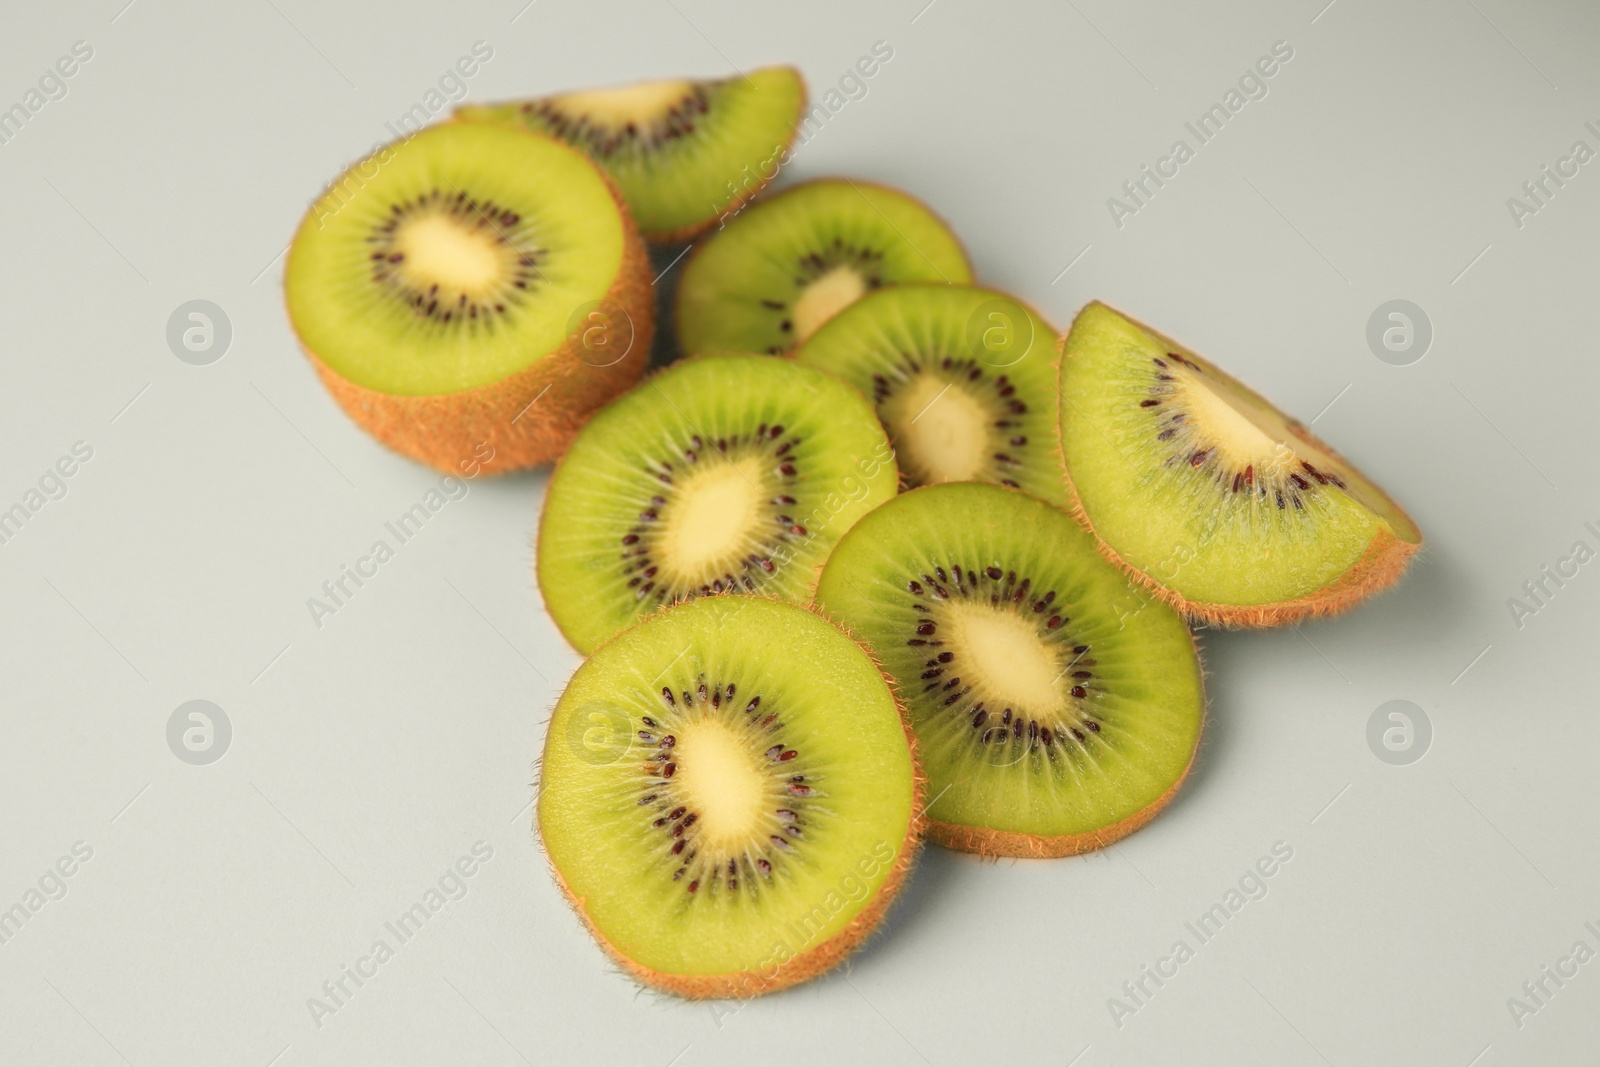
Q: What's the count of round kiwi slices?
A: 5